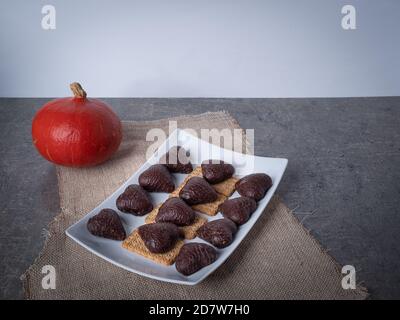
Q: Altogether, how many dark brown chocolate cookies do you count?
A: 12